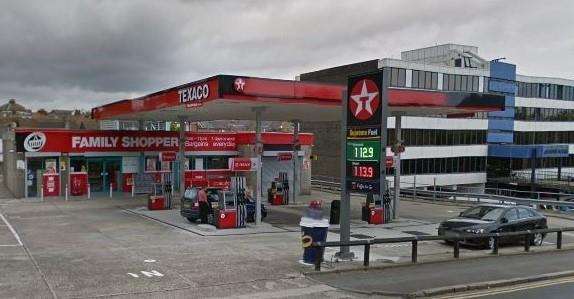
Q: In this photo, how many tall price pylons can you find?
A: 1